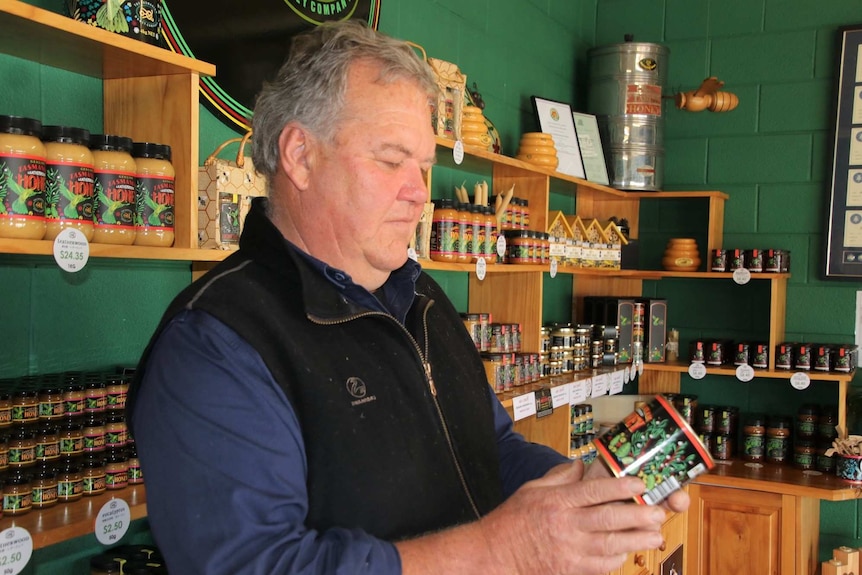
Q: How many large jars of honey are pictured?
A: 4